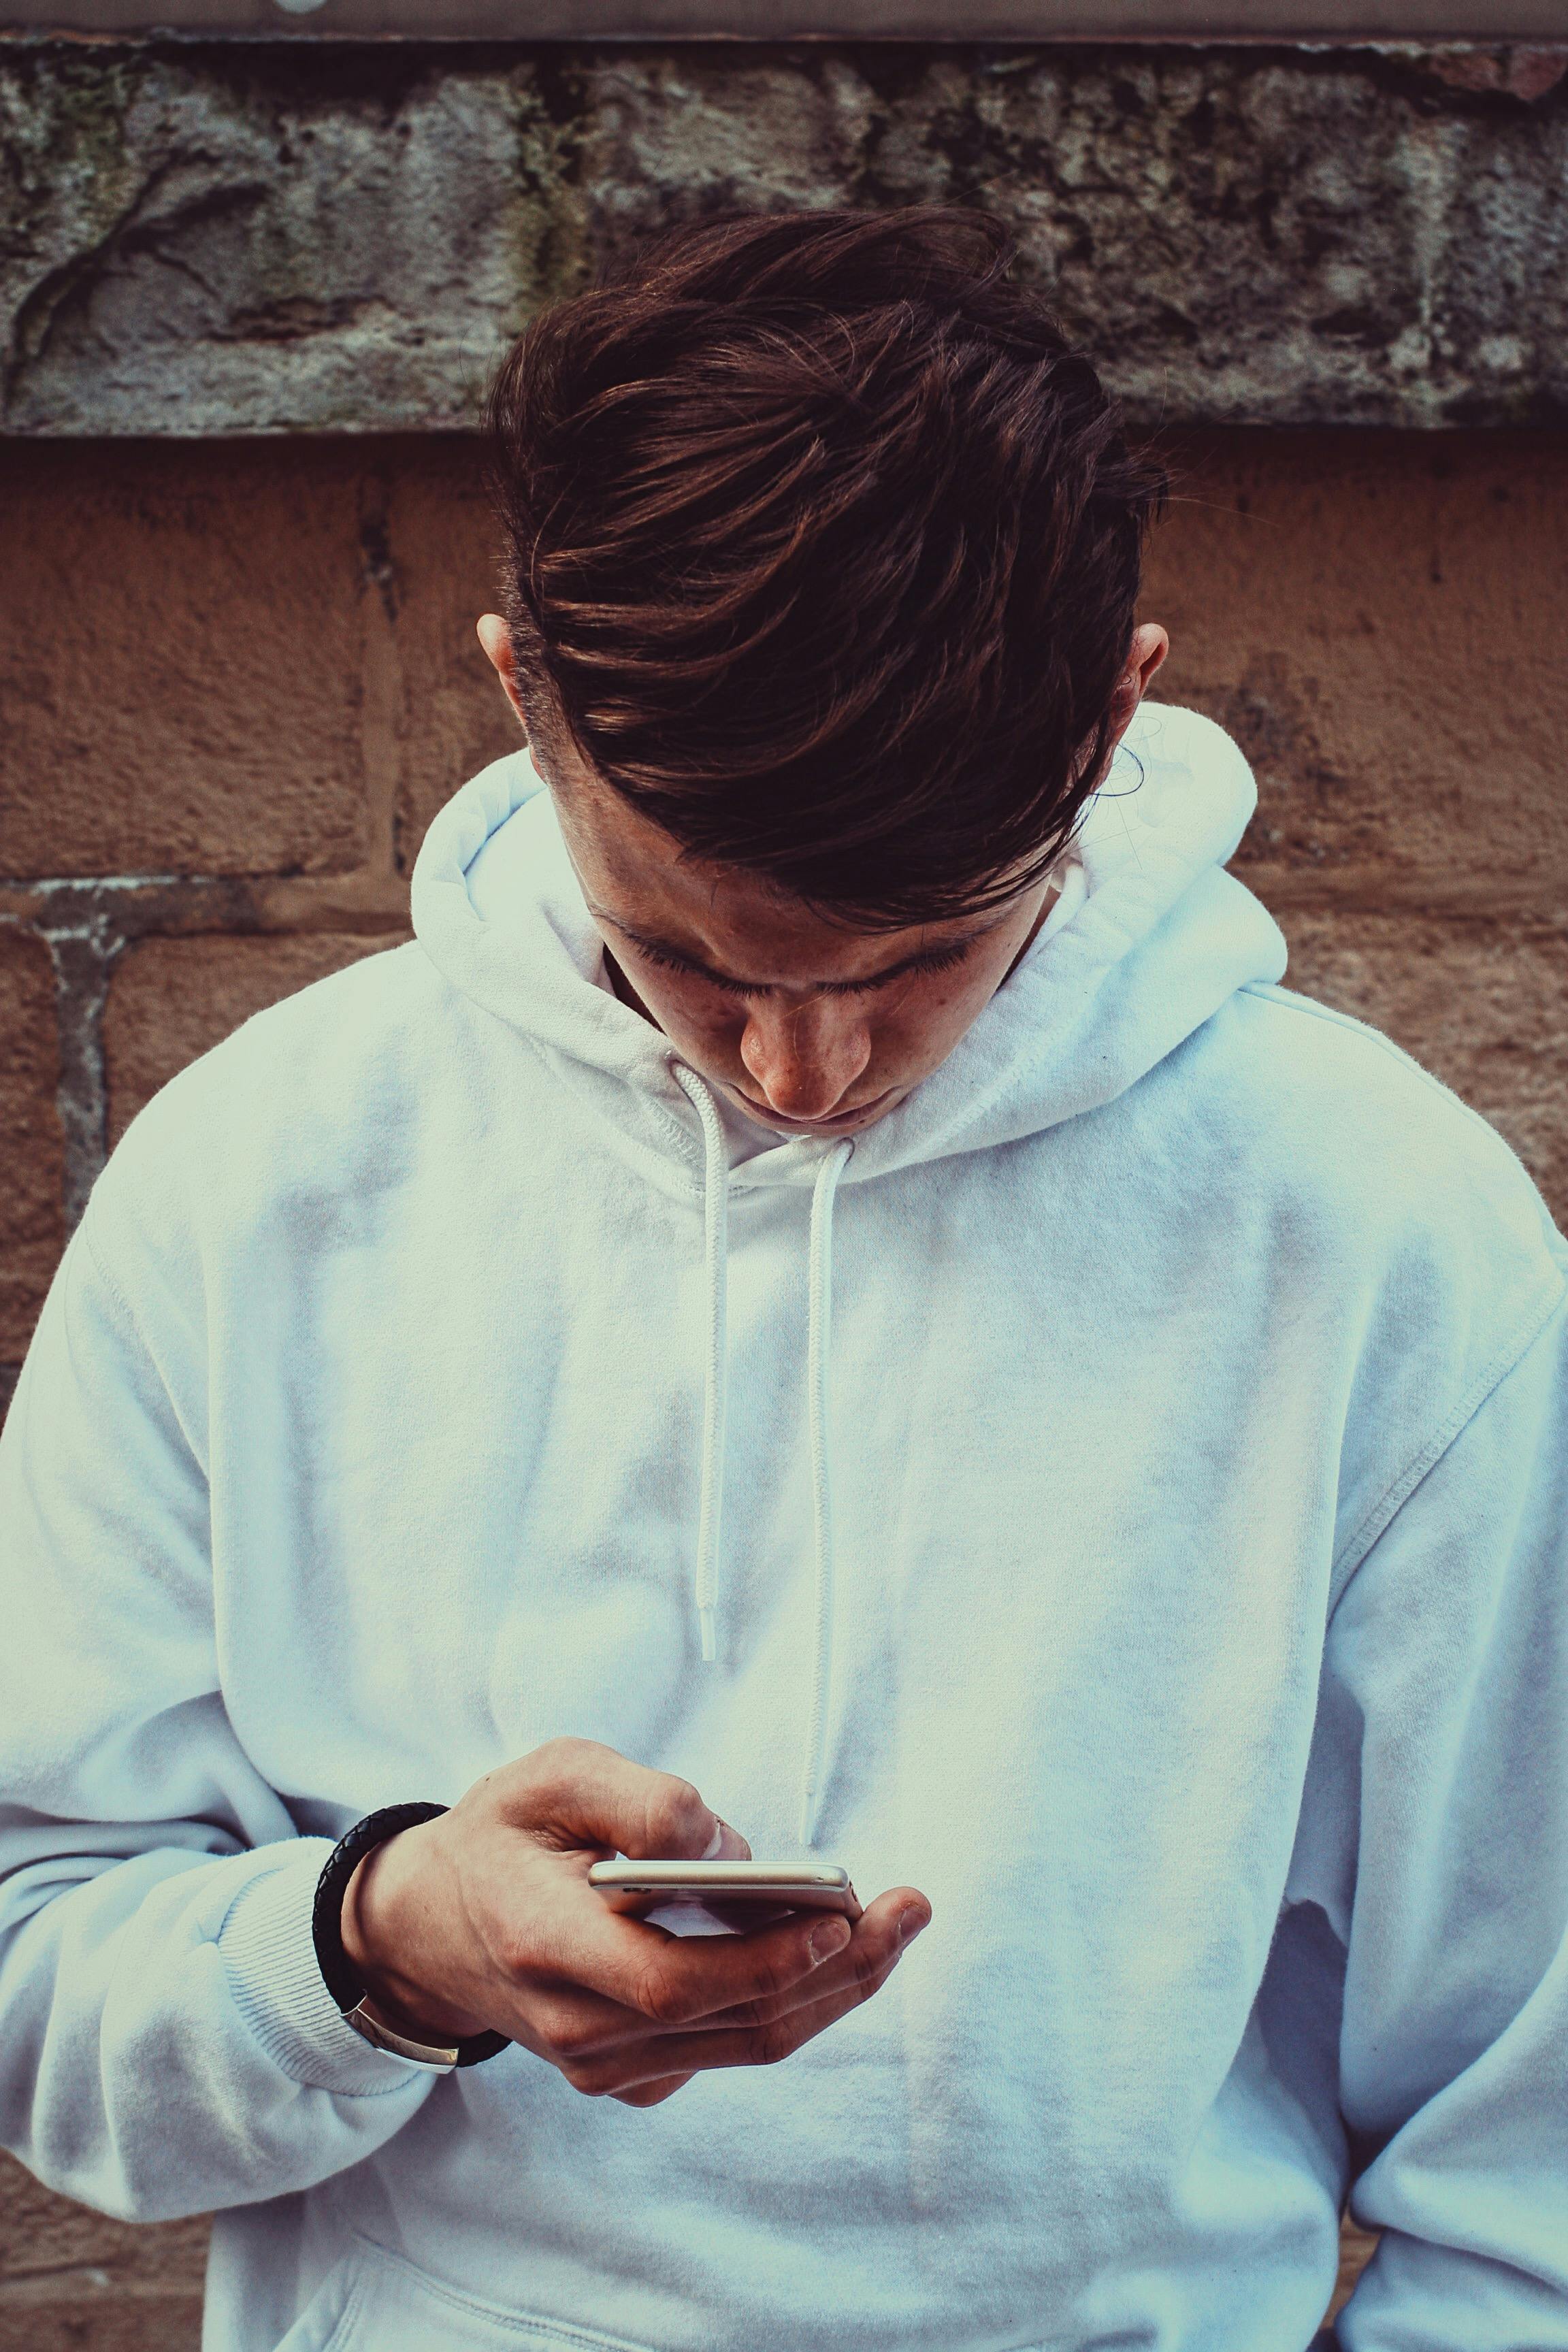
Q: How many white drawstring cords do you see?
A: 2